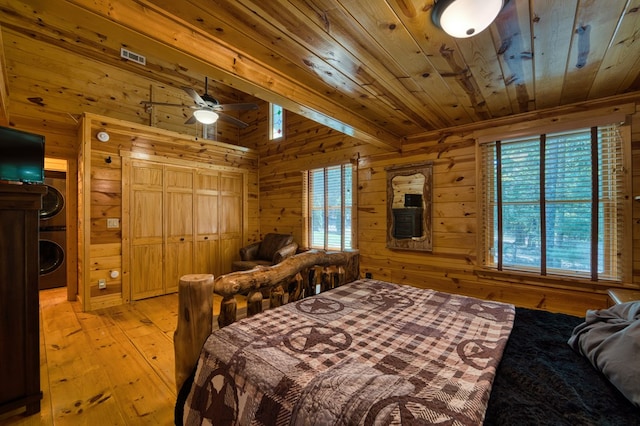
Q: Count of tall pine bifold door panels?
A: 4